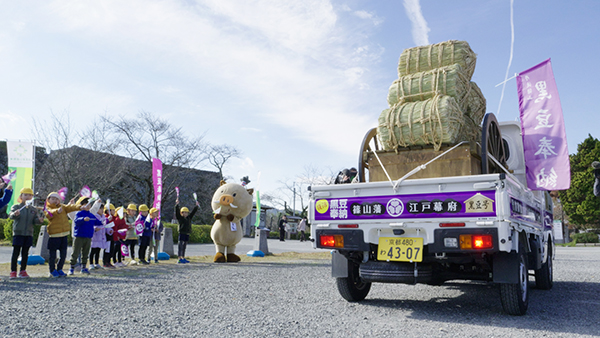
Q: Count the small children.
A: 11